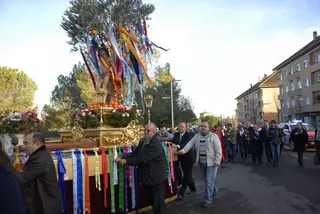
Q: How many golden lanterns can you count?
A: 3